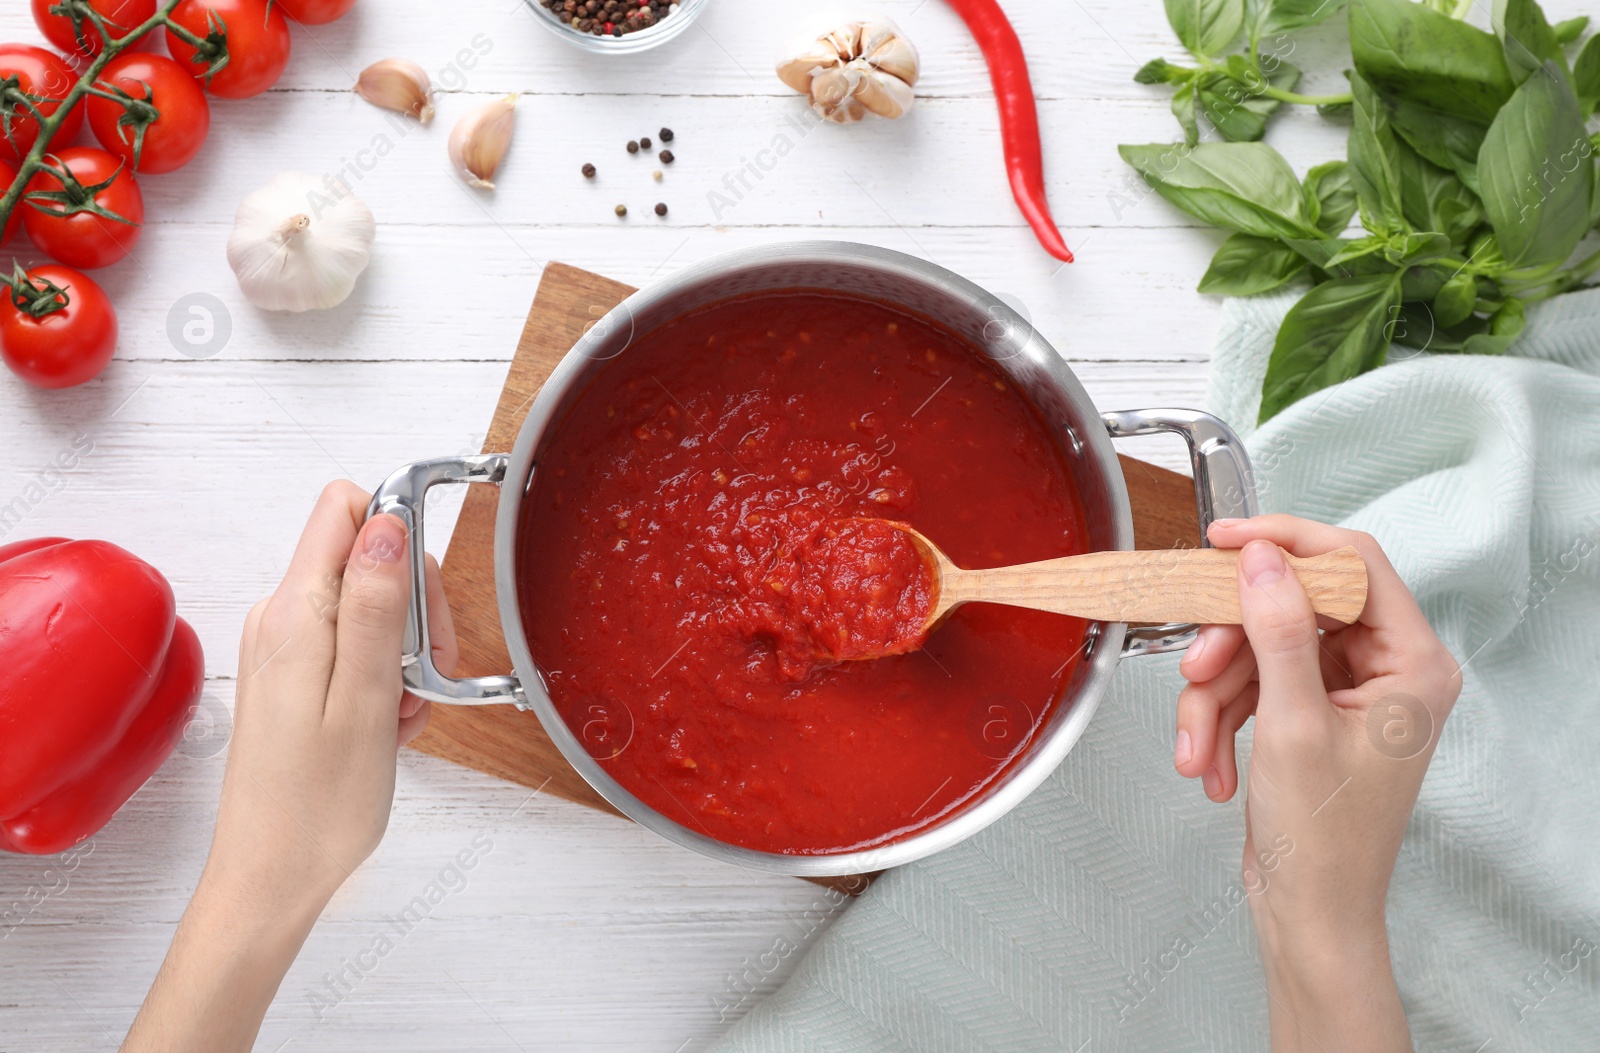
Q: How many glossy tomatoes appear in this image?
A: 8